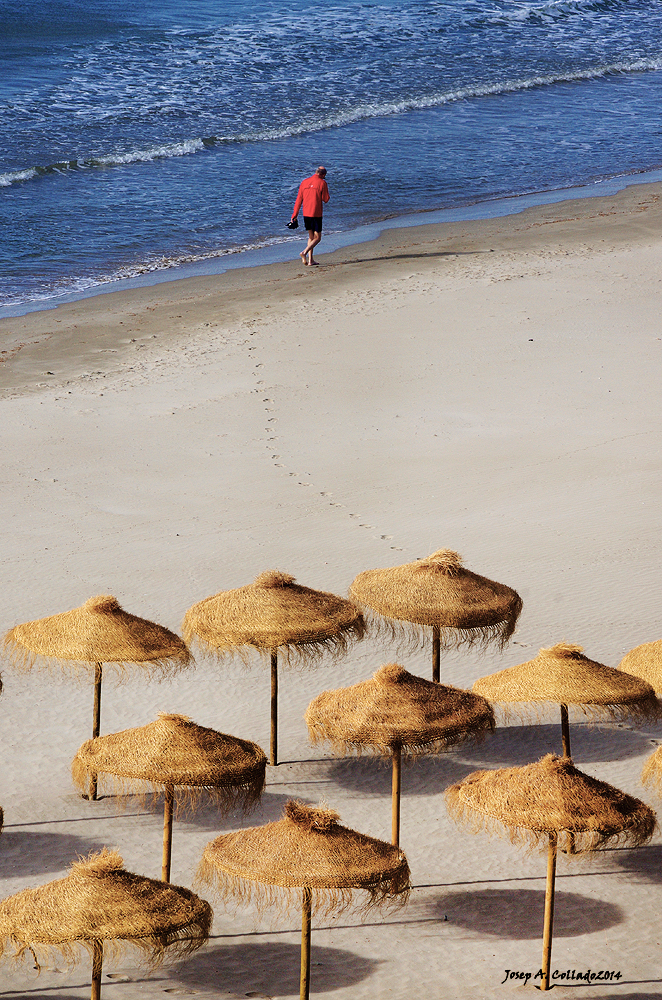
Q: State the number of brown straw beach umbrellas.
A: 11